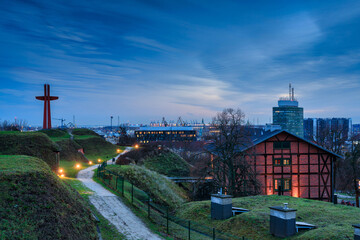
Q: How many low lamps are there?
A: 7